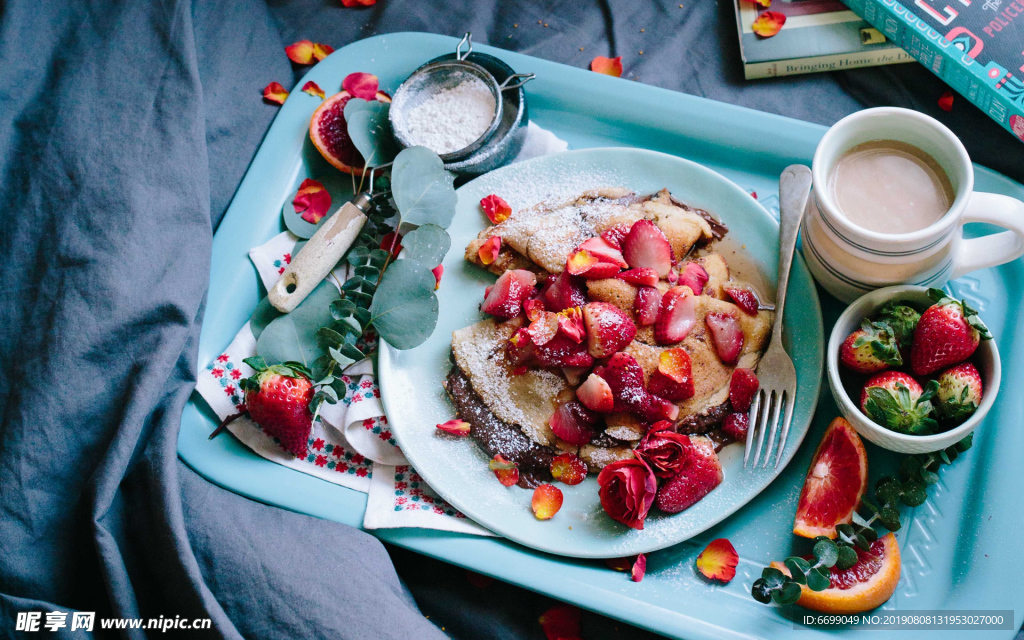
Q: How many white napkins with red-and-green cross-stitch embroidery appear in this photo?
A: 1